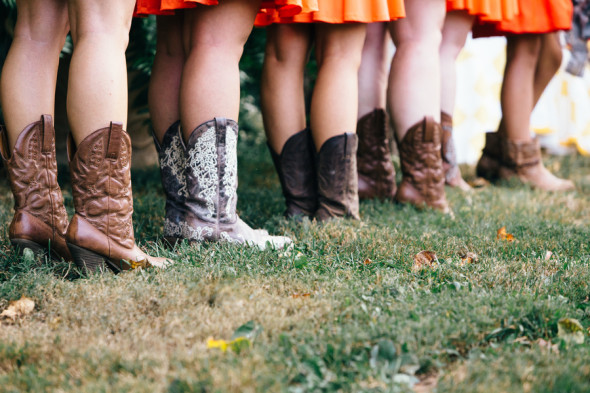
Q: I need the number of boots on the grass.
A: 11